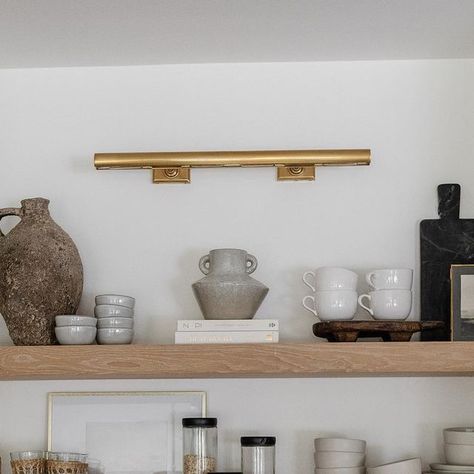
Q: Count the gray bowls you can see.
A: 6